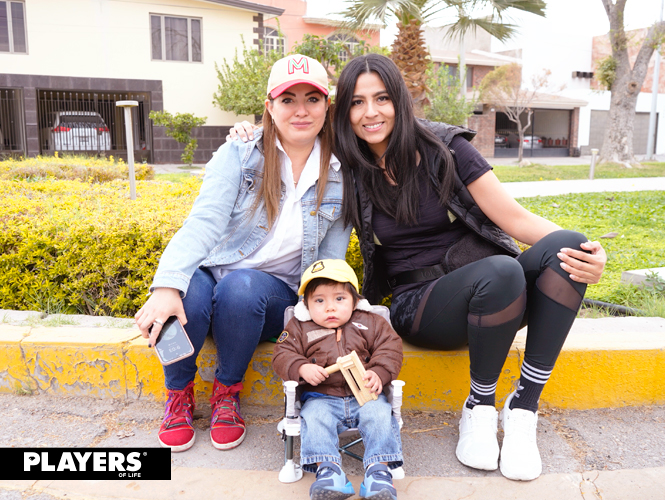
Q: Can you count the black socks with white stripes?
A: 2